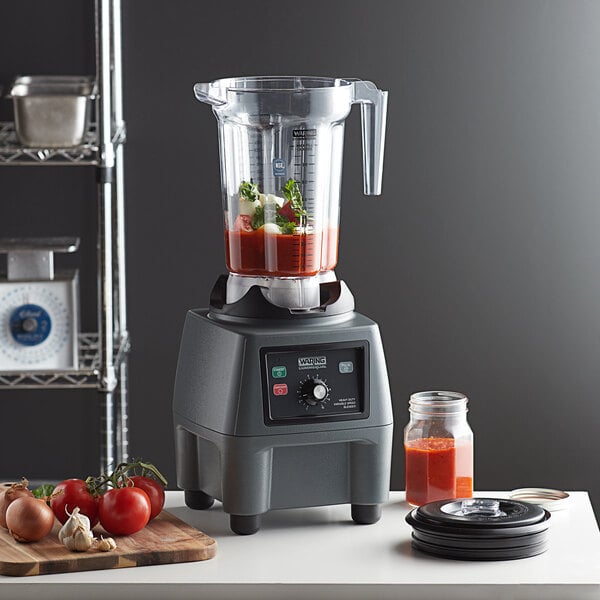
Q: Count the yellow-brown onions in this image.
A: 2